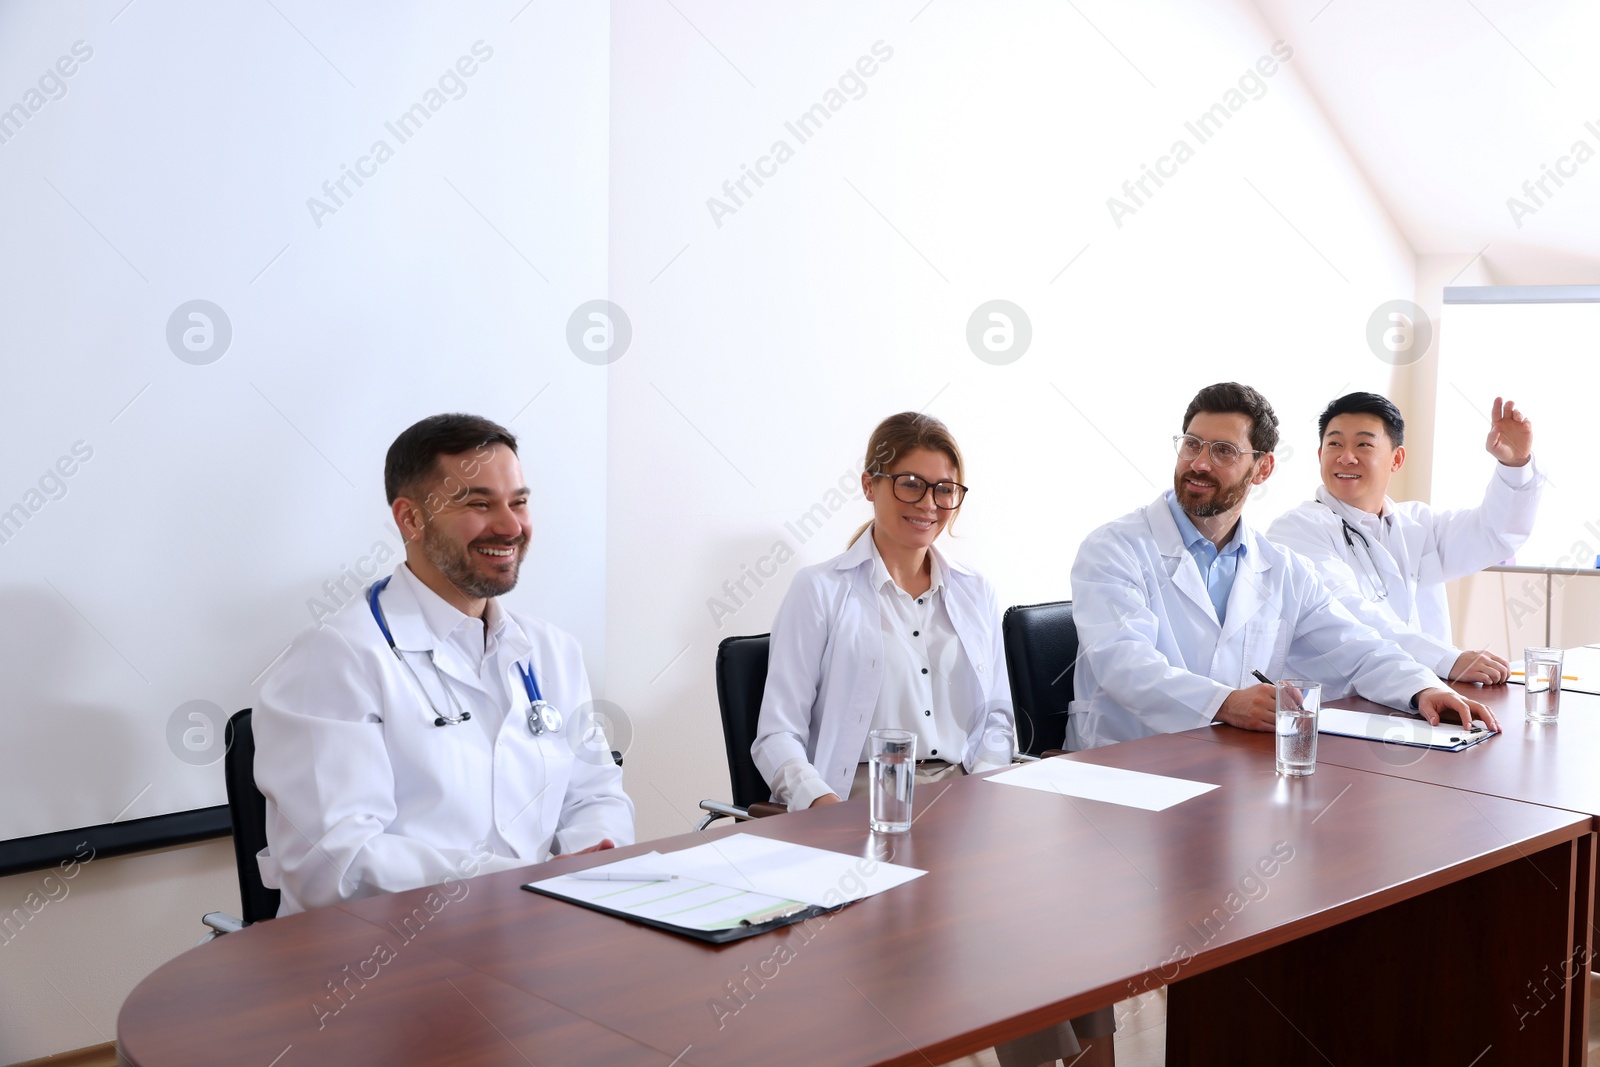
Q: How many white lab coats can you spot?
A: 4